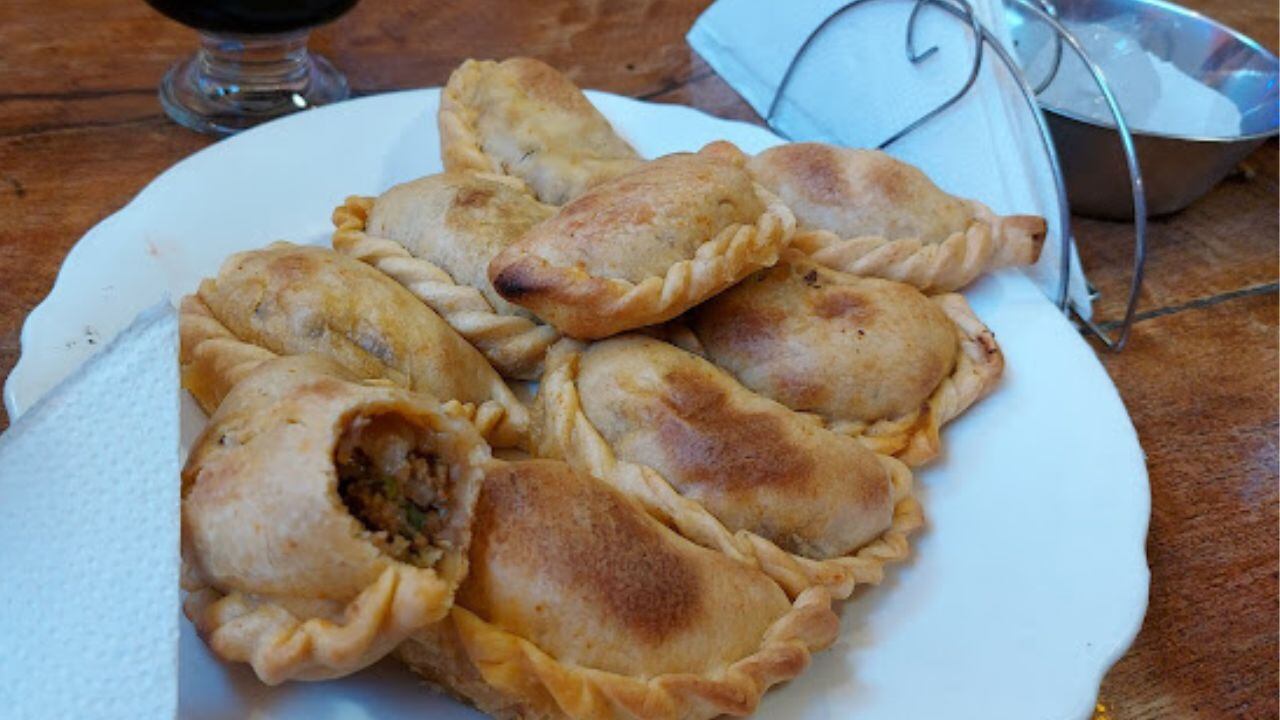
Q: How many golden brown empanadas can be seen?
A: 9